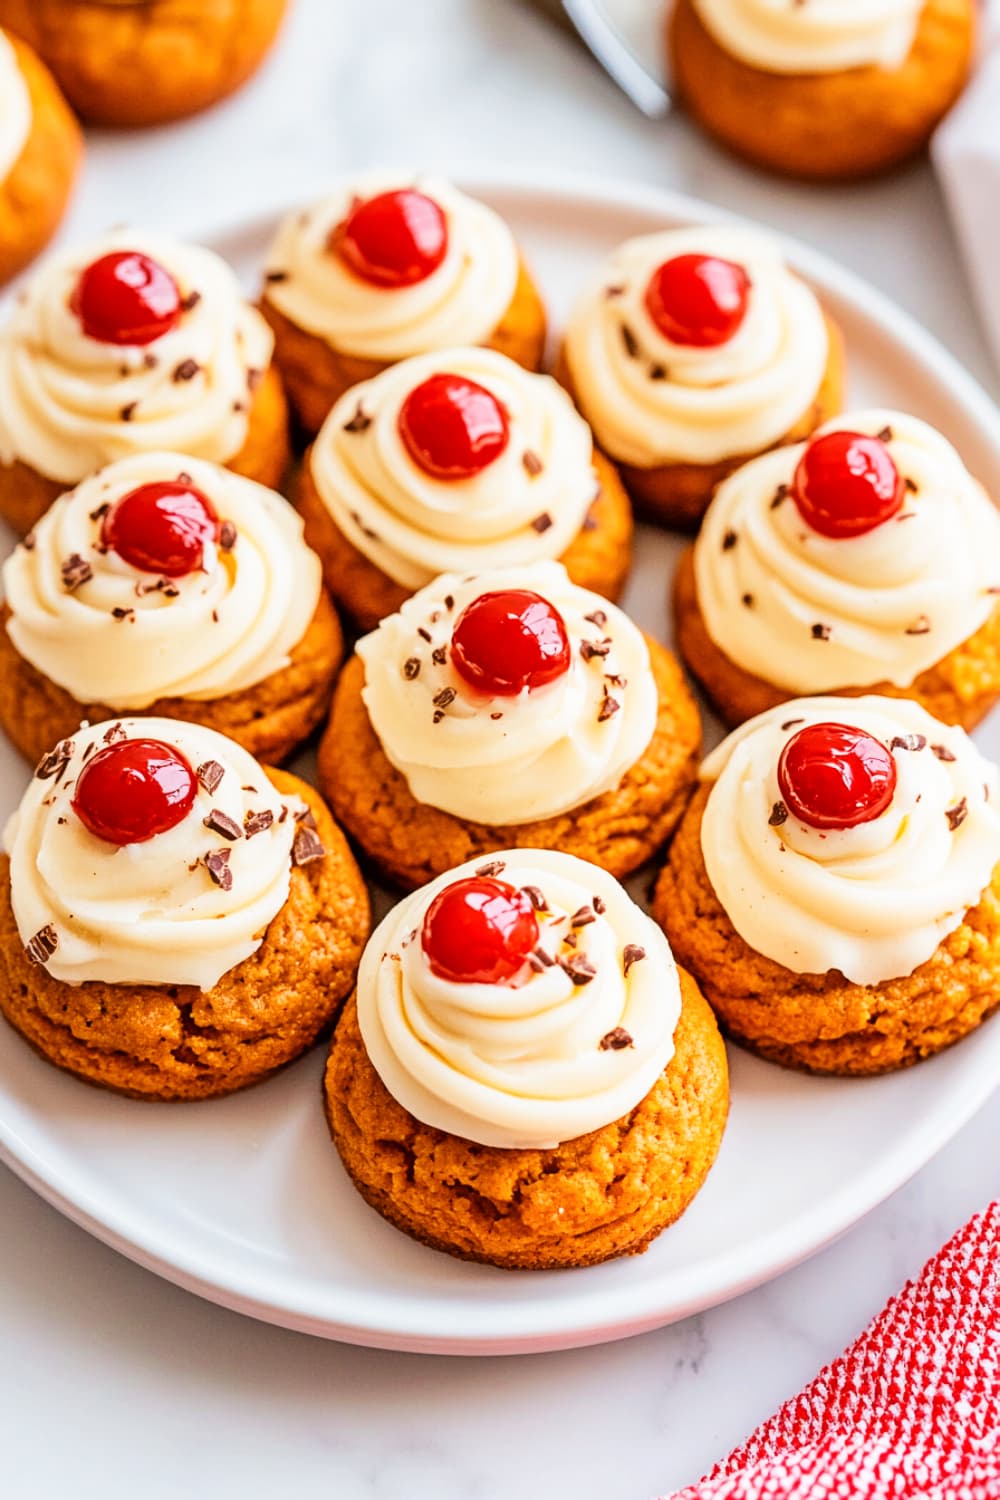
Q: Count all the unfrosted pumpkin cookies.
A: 1